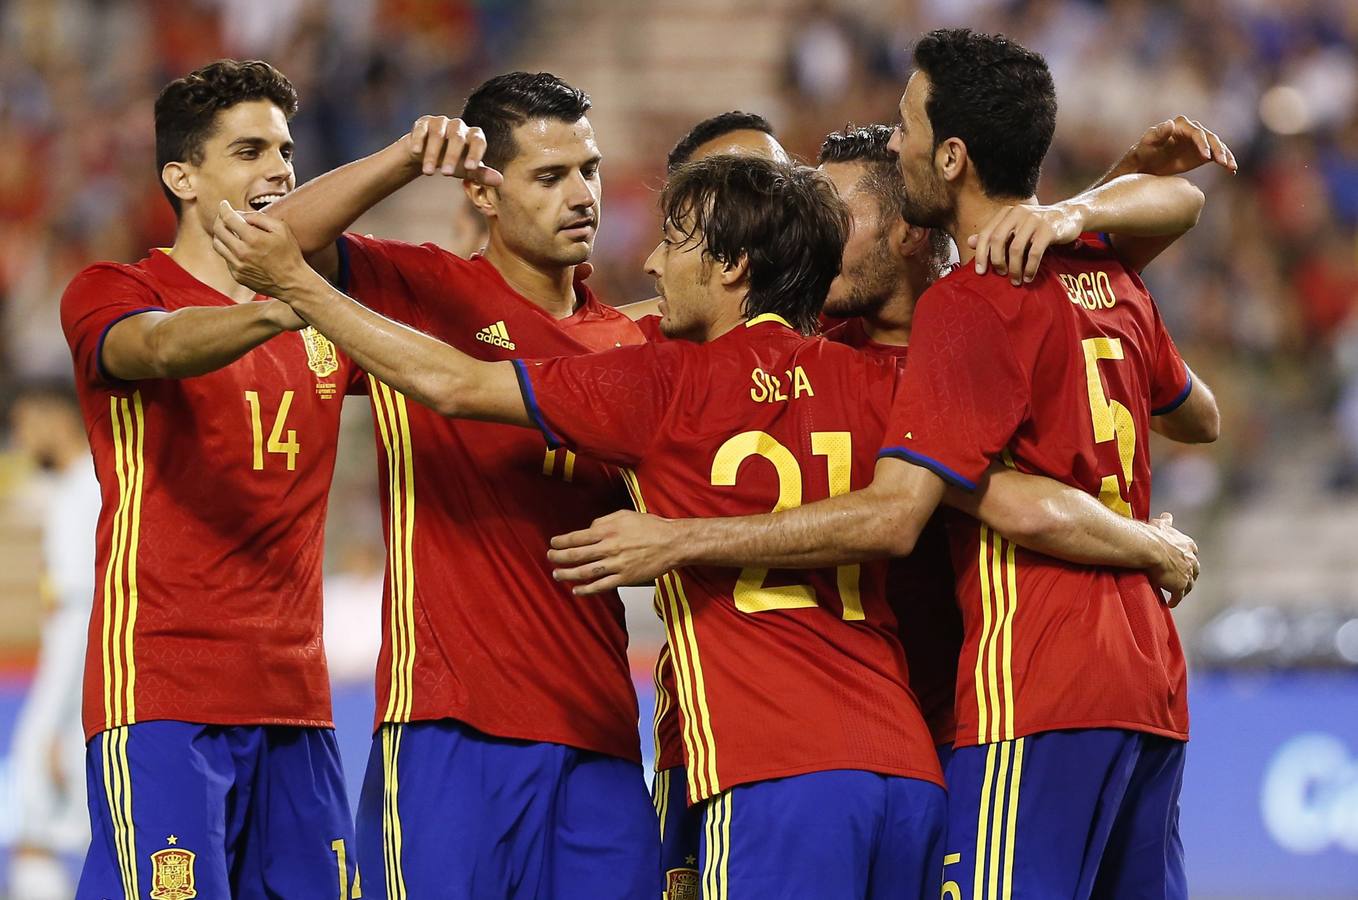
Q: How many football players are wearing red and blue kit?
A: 6